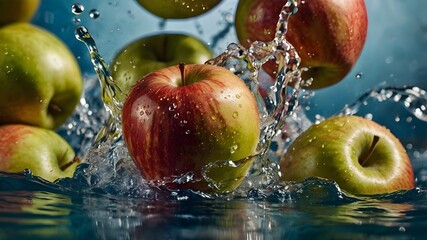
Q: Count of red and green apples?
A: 8